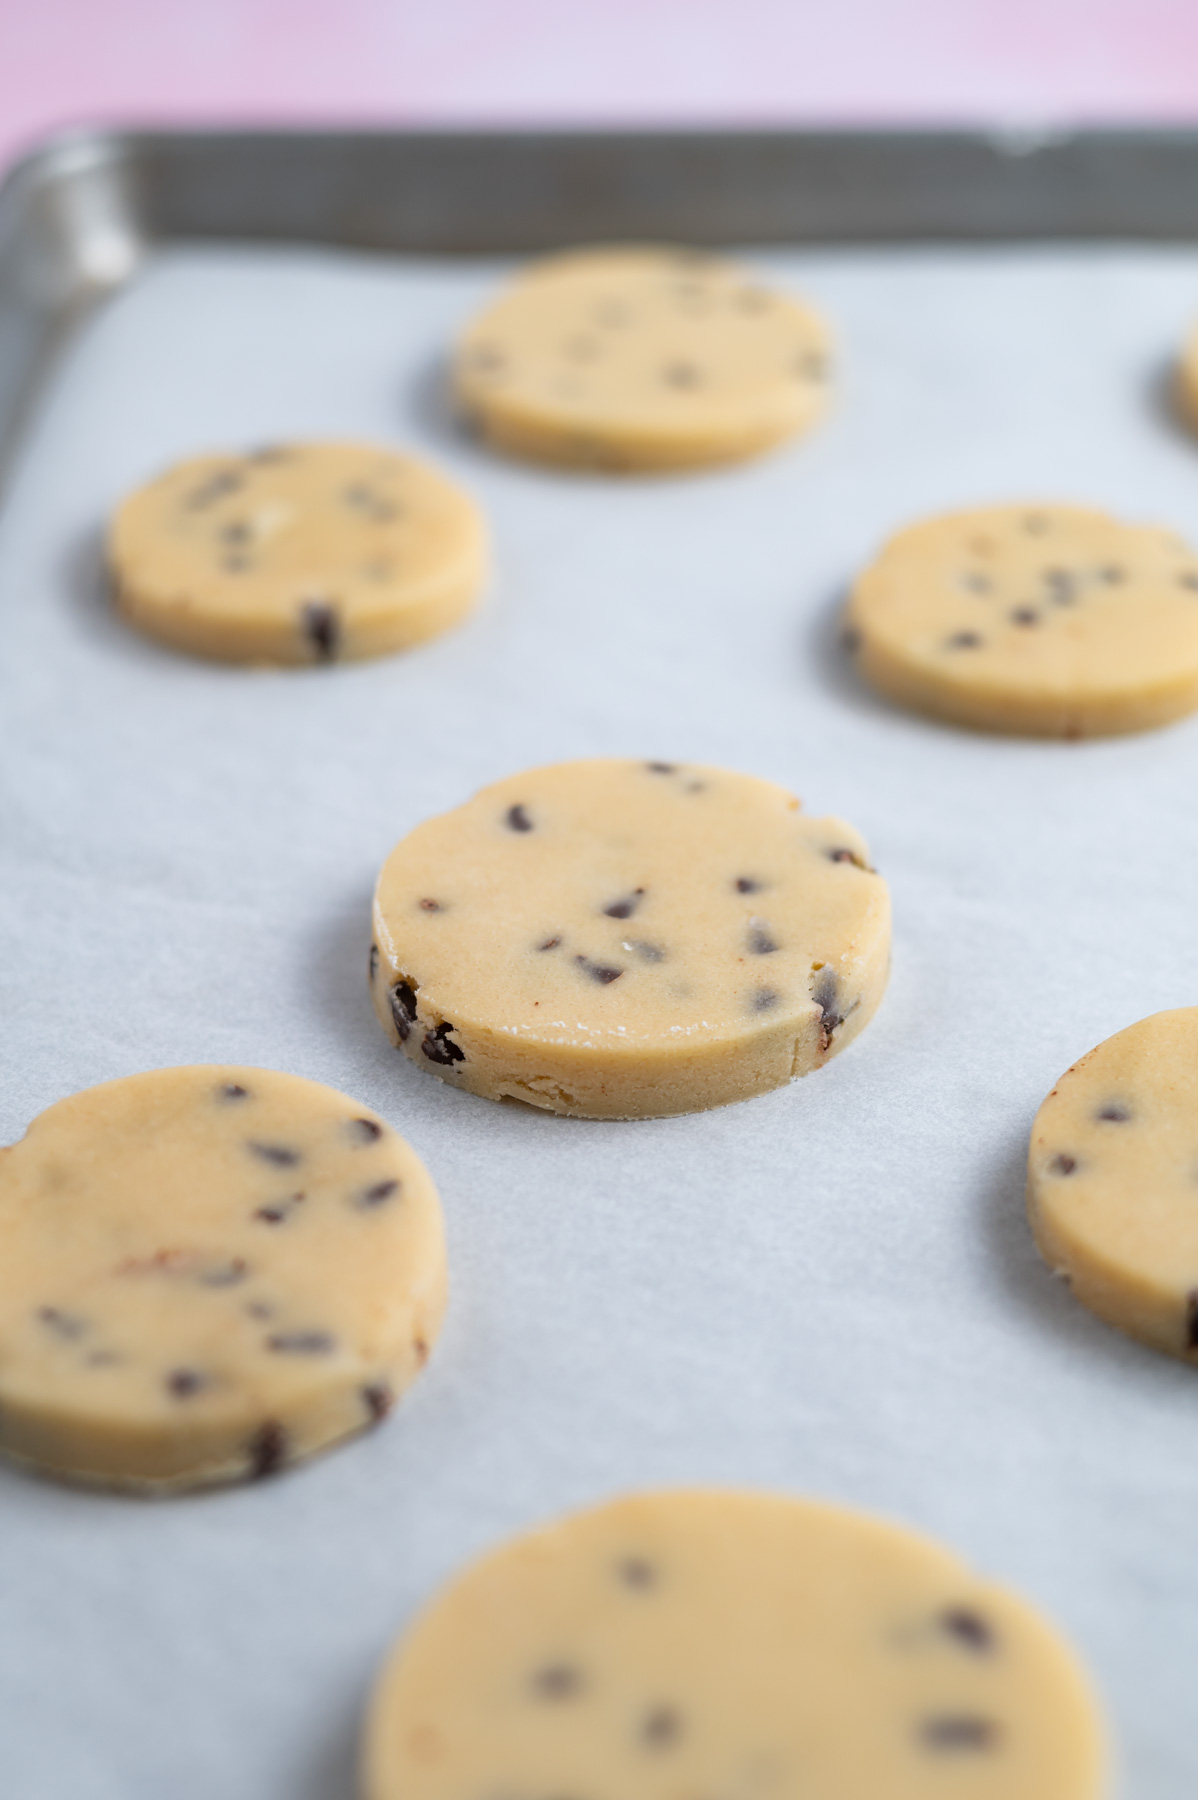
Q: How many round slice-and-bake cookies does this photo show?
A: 8